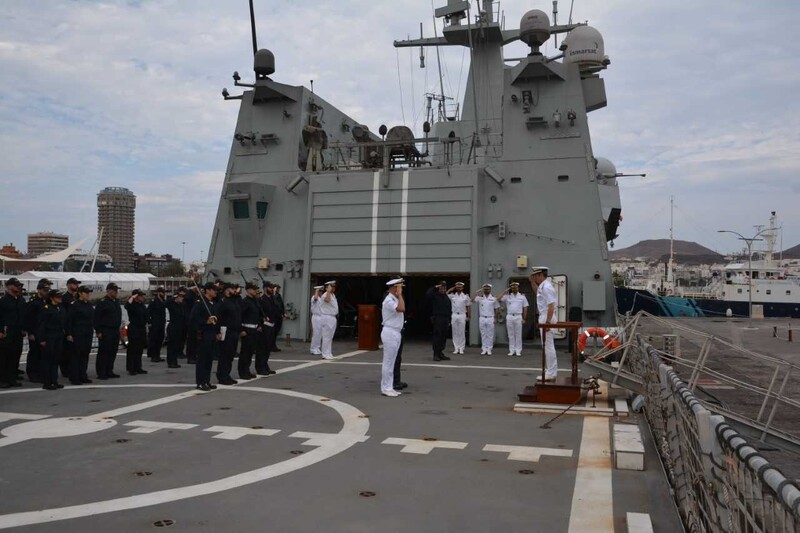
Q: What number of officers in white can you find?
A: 7